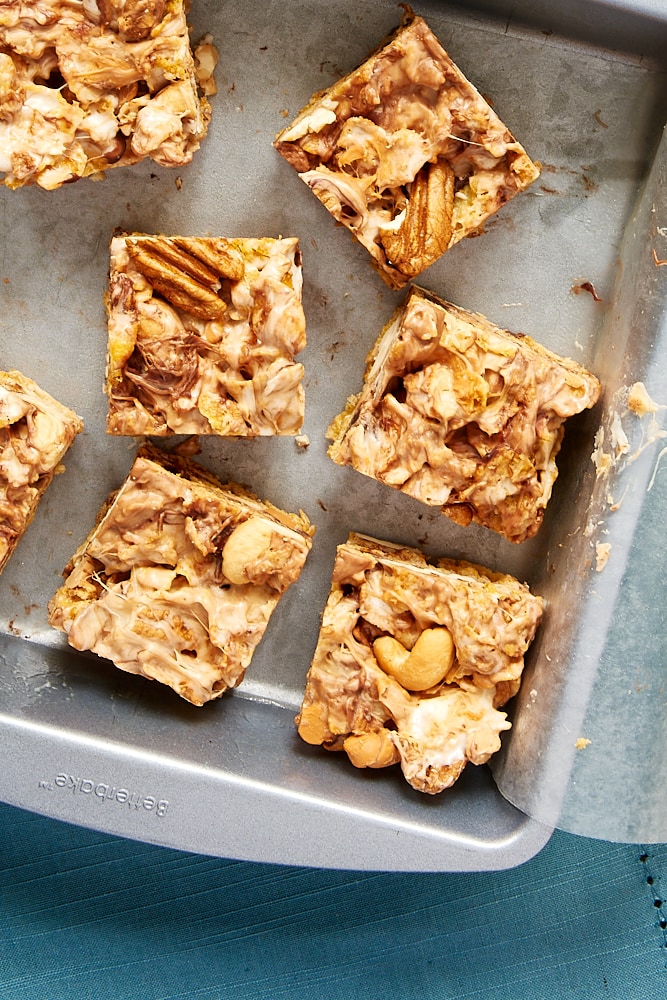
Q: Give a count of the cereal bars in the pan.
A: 7